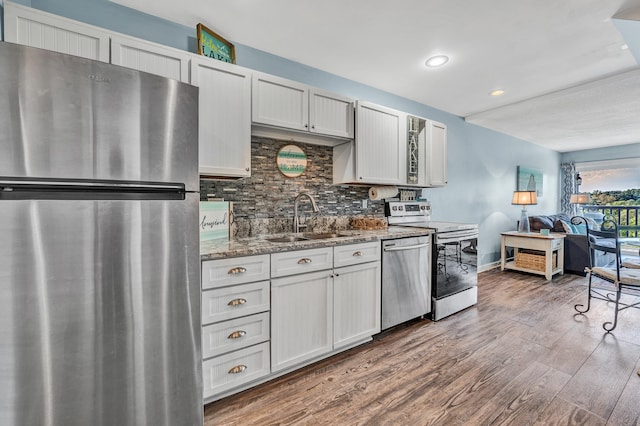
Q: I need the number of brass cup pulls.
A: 6